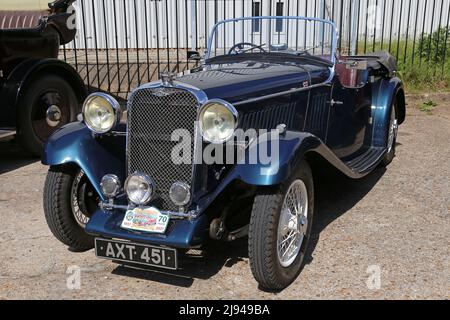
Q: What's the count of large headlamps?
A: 2